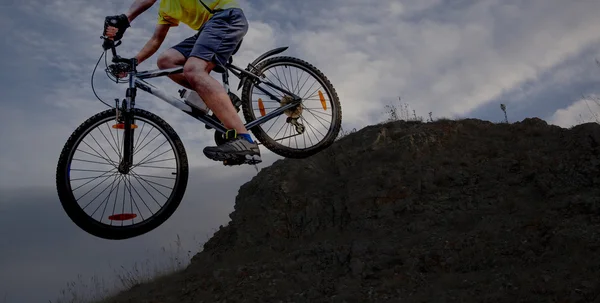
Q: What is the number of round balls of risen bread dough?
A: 0